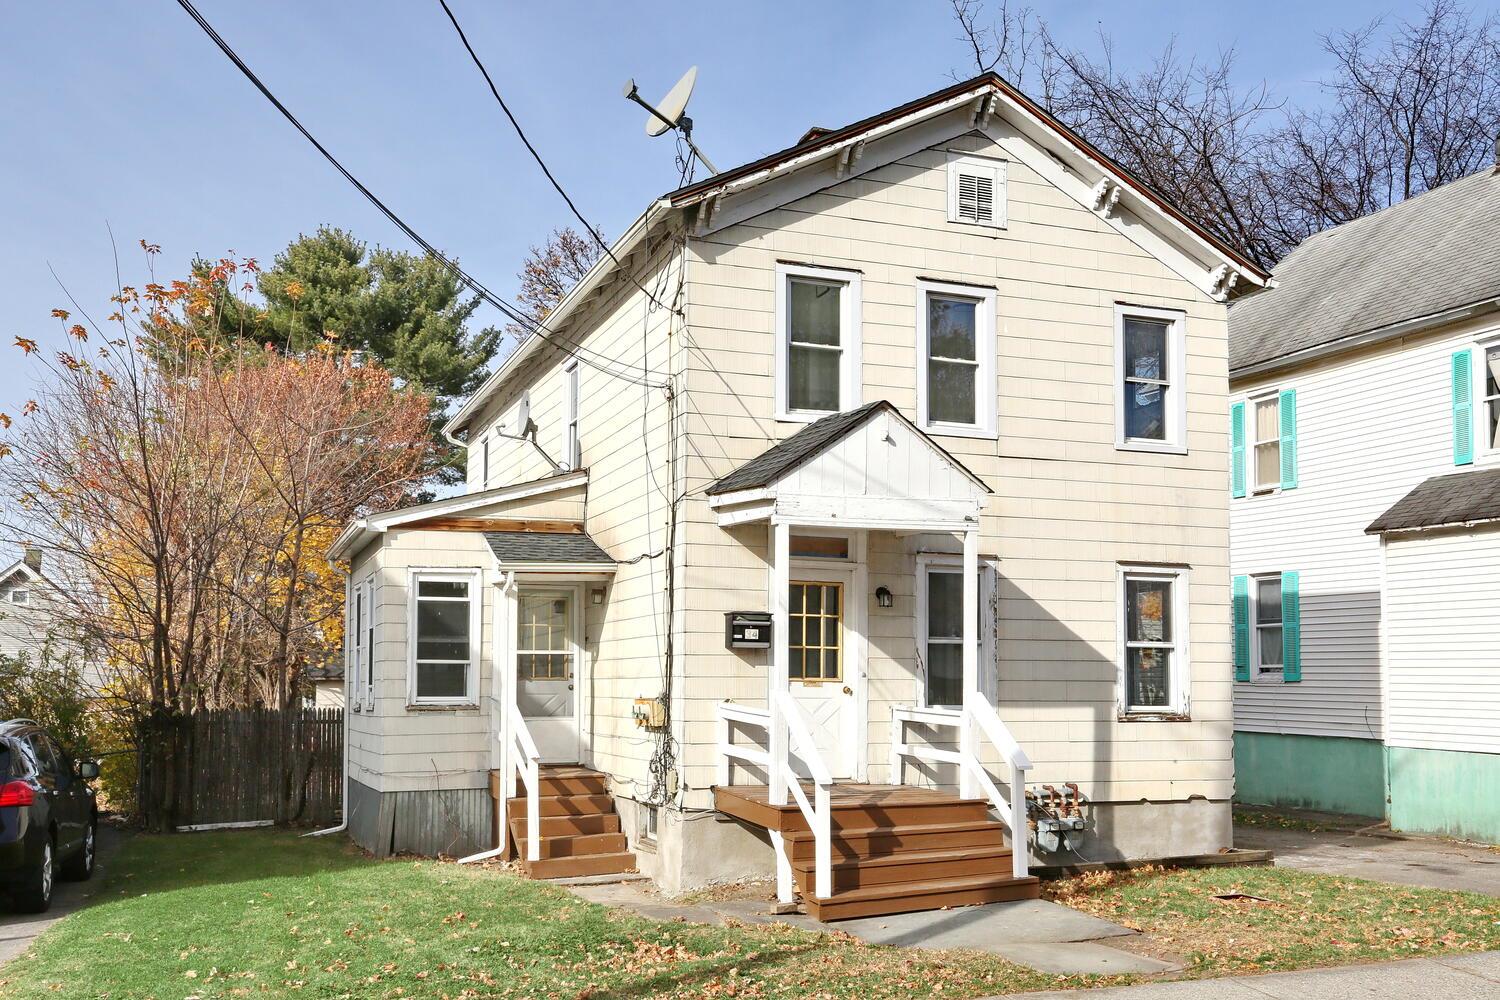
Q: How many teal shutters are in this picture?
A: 5